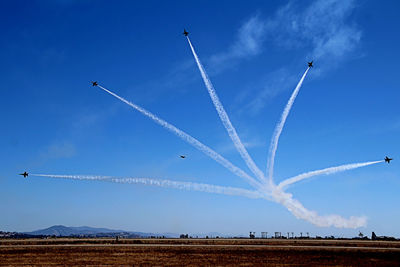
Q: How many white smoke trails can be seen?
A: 5